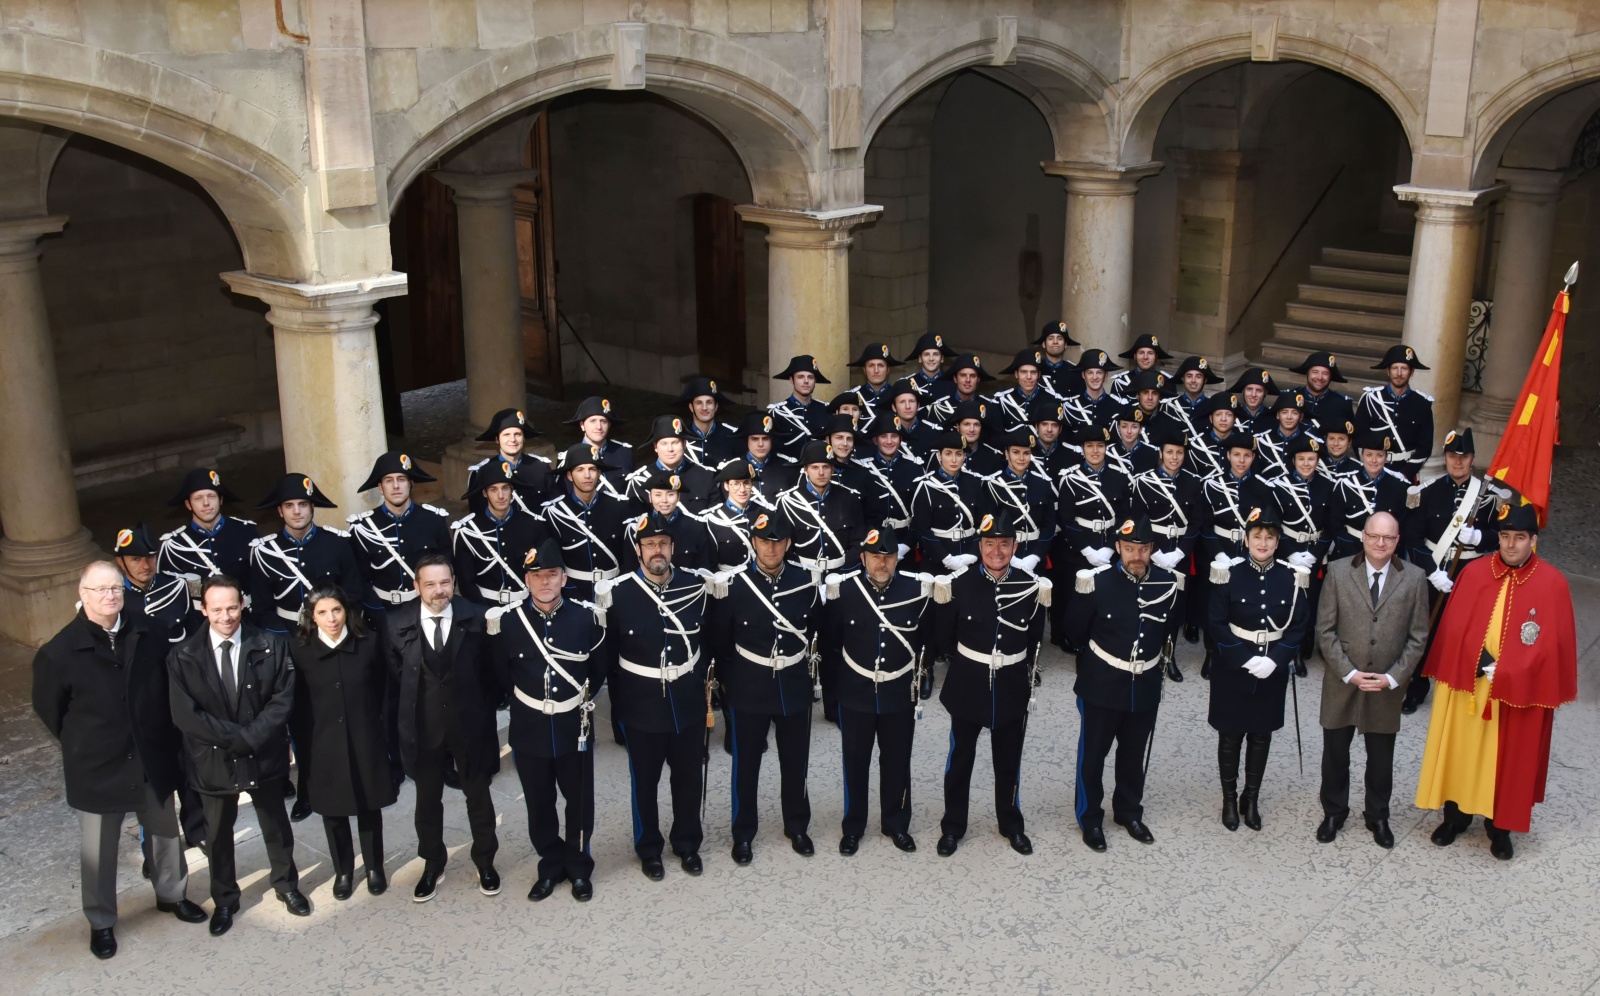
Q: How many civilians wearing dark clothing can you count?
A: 4